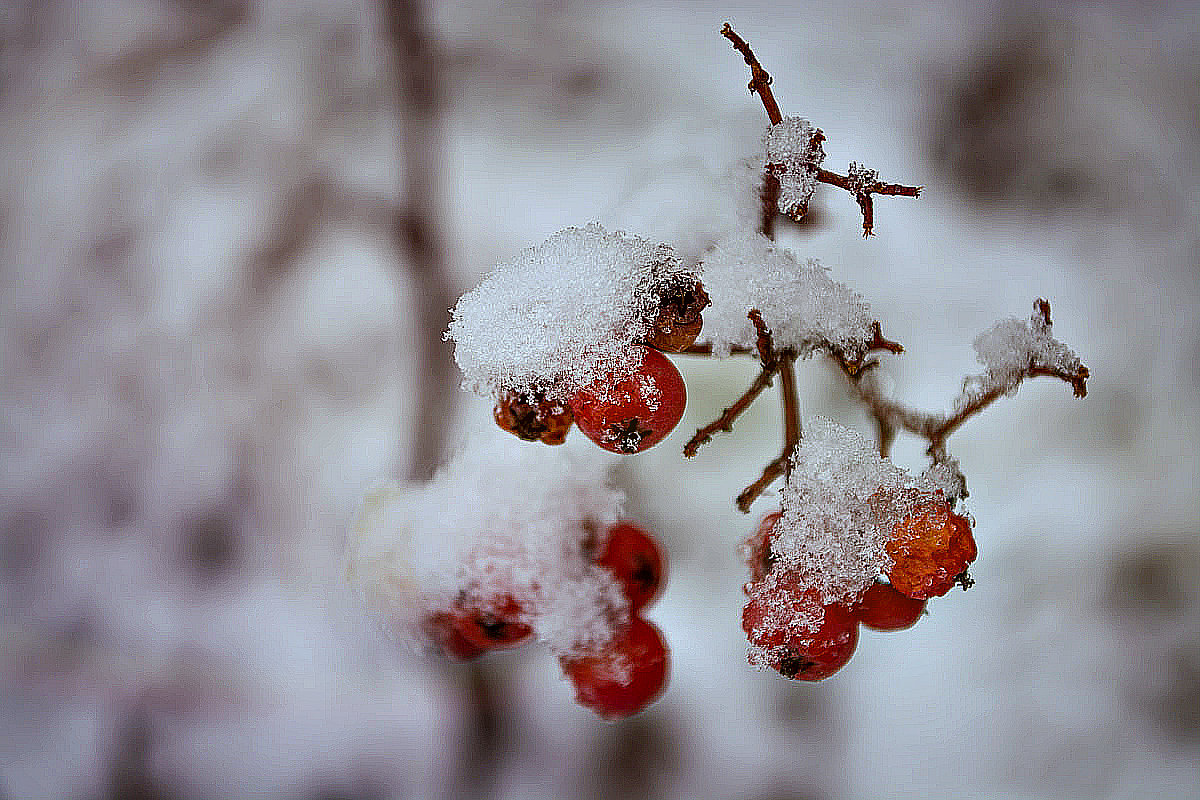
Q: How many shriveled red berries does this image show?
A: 3